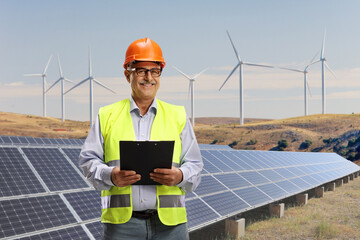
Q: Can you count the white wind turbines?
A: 7